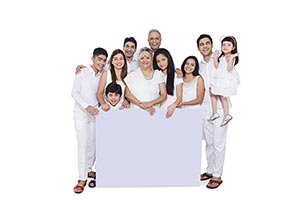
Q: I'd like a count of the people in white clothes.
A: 10